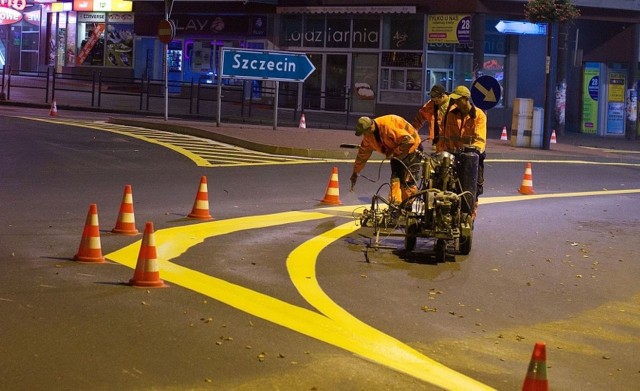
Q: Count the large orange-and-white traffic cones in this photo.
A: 7